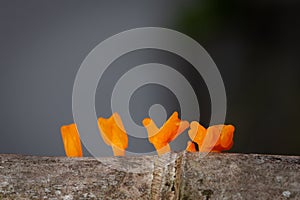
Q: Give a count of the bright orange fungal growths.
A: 4